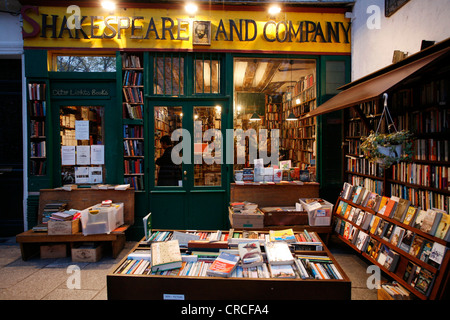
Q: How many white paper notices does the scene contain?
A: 6